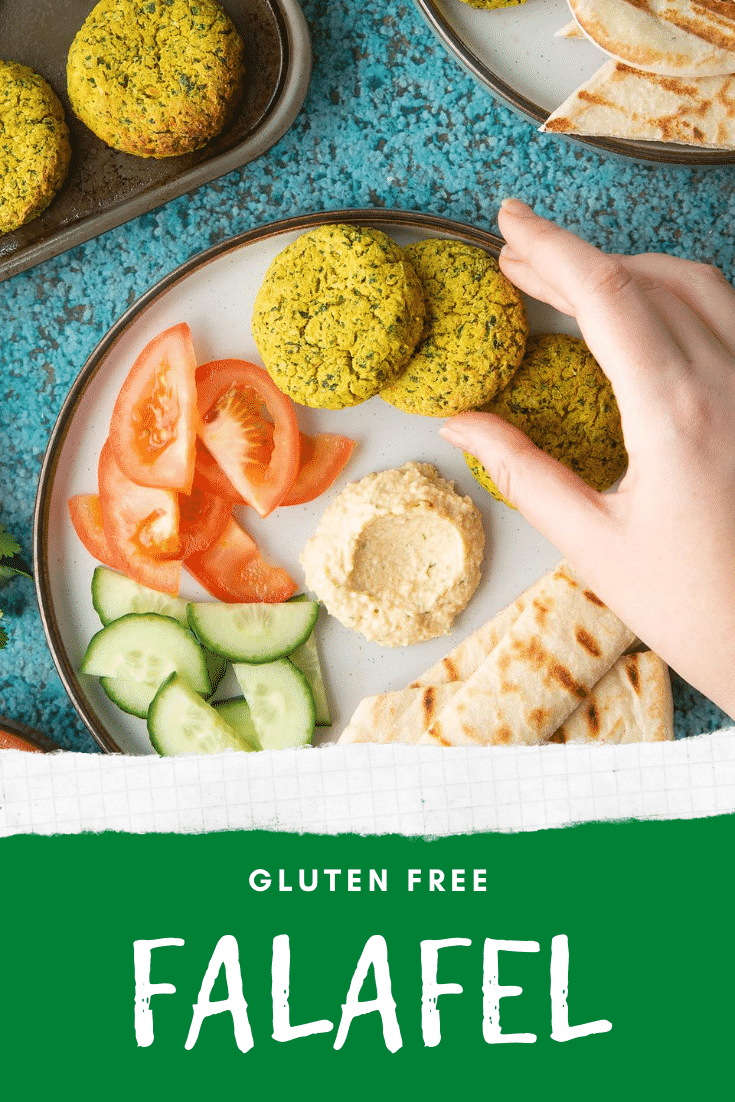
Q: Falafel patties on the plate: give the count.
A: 3